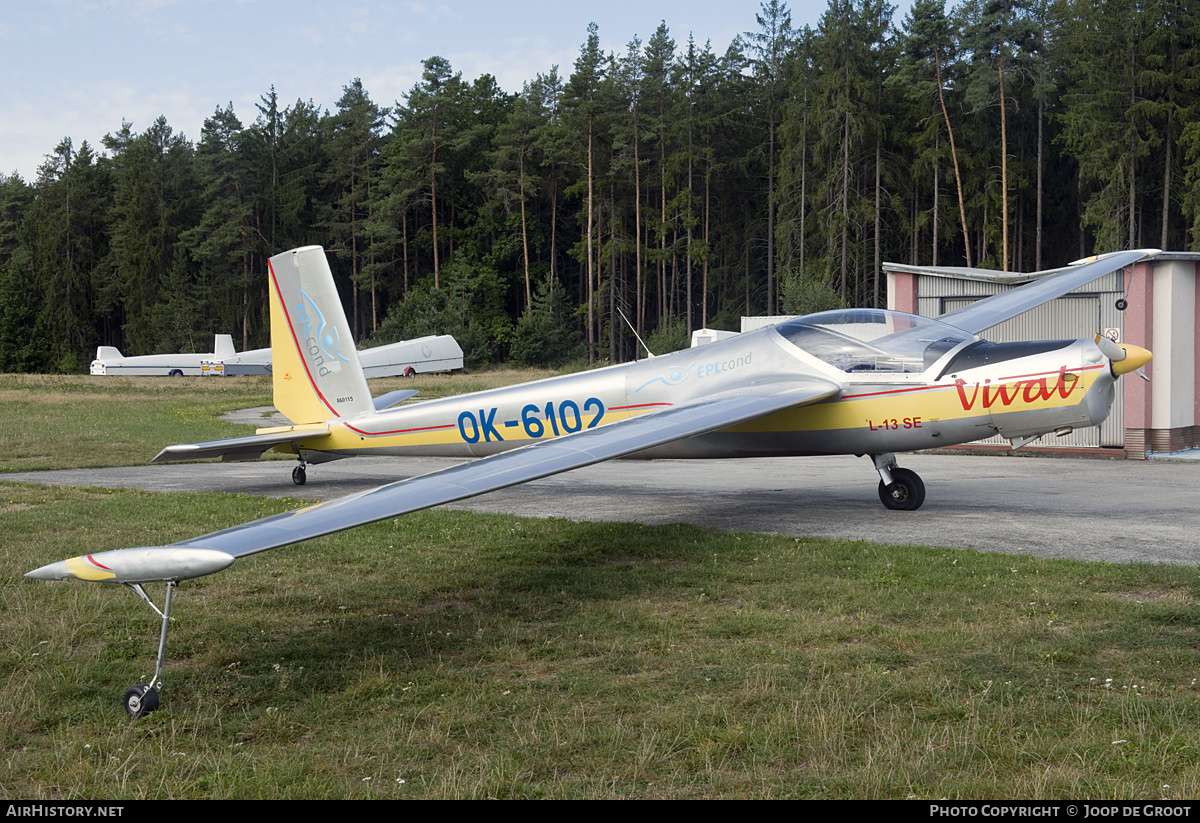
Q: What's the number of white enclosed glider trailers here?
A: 3